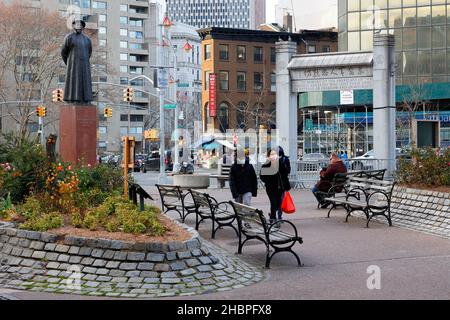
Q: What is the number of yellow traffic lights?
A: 4